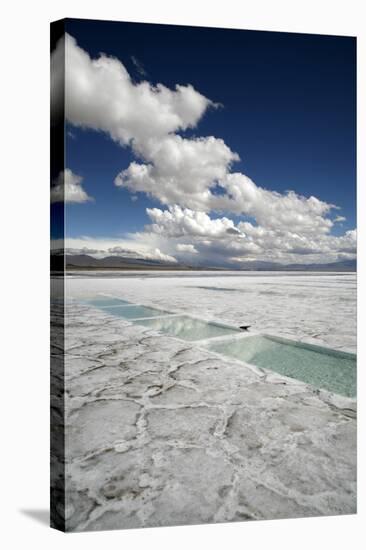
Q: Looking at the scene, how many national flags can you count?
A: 0